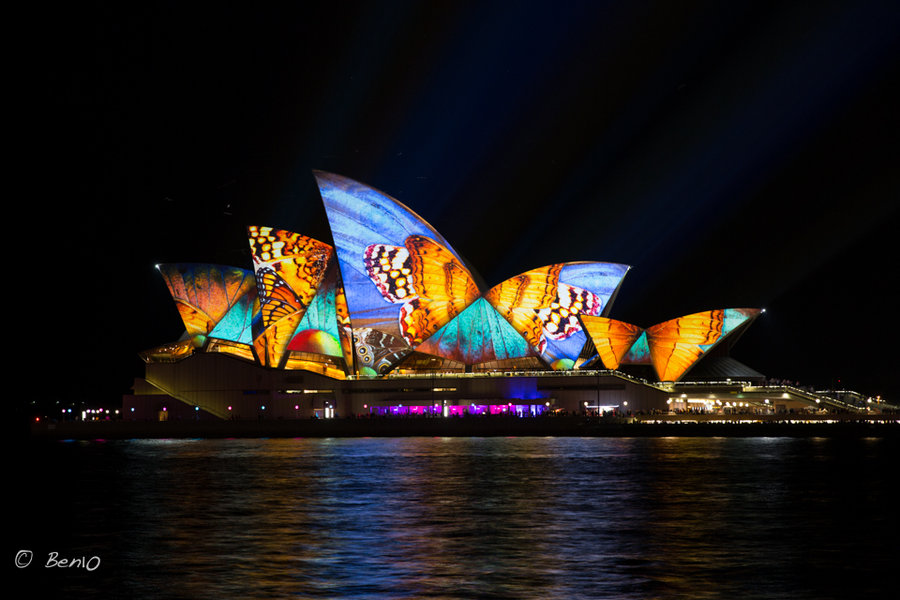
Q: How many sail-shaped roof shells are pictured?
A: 6